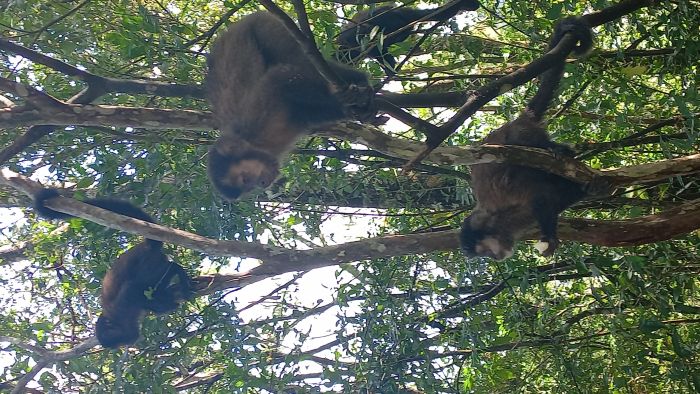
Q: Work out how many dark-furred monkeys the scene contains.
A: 4